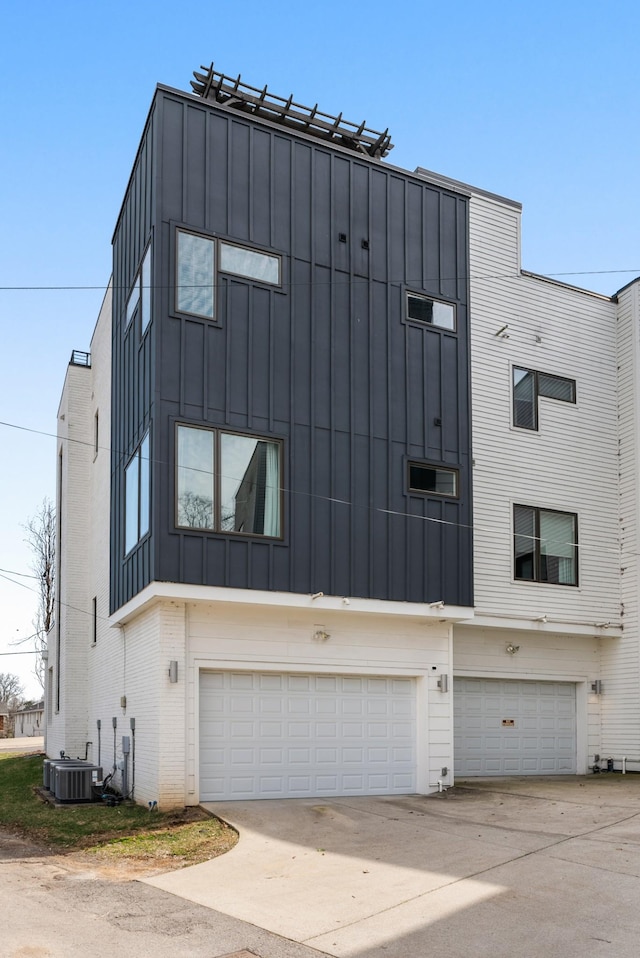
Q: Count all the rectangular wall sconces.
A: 3